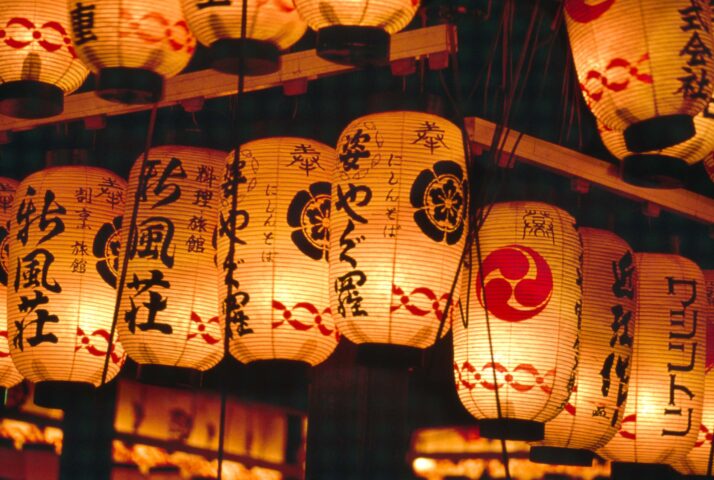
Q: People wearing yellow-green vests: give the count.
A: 0